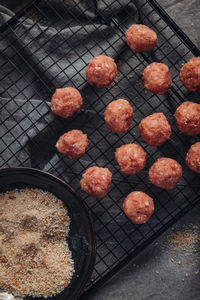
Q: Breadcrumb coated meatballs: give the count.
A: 0